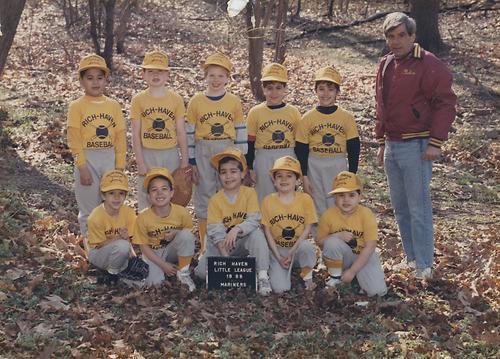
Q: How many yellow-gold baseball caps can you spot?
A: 10